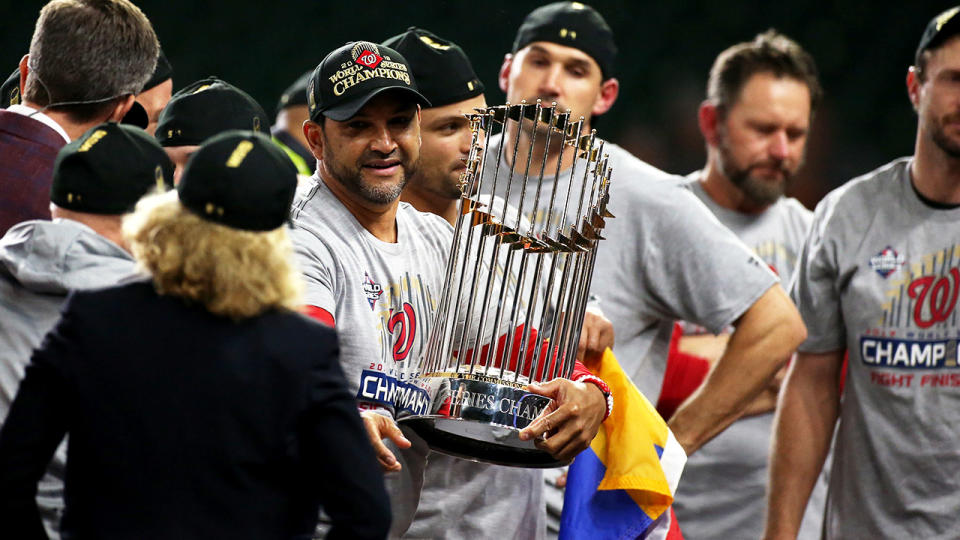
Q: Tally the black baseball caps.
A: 10